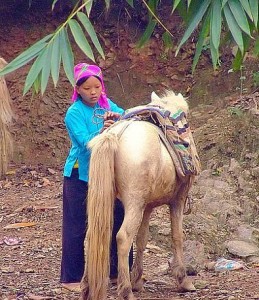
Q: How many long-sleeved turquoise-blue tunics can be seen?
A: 1